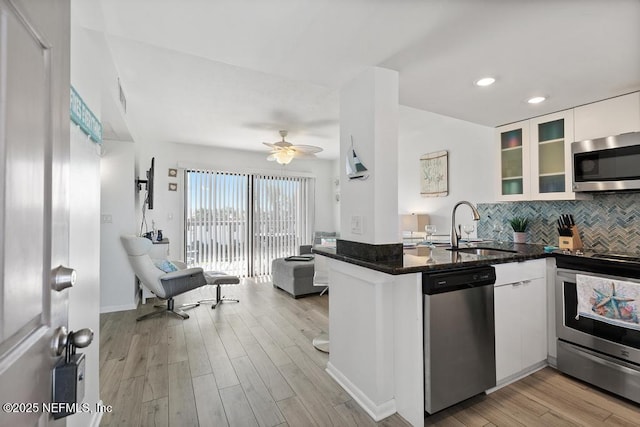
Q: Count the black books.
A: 0